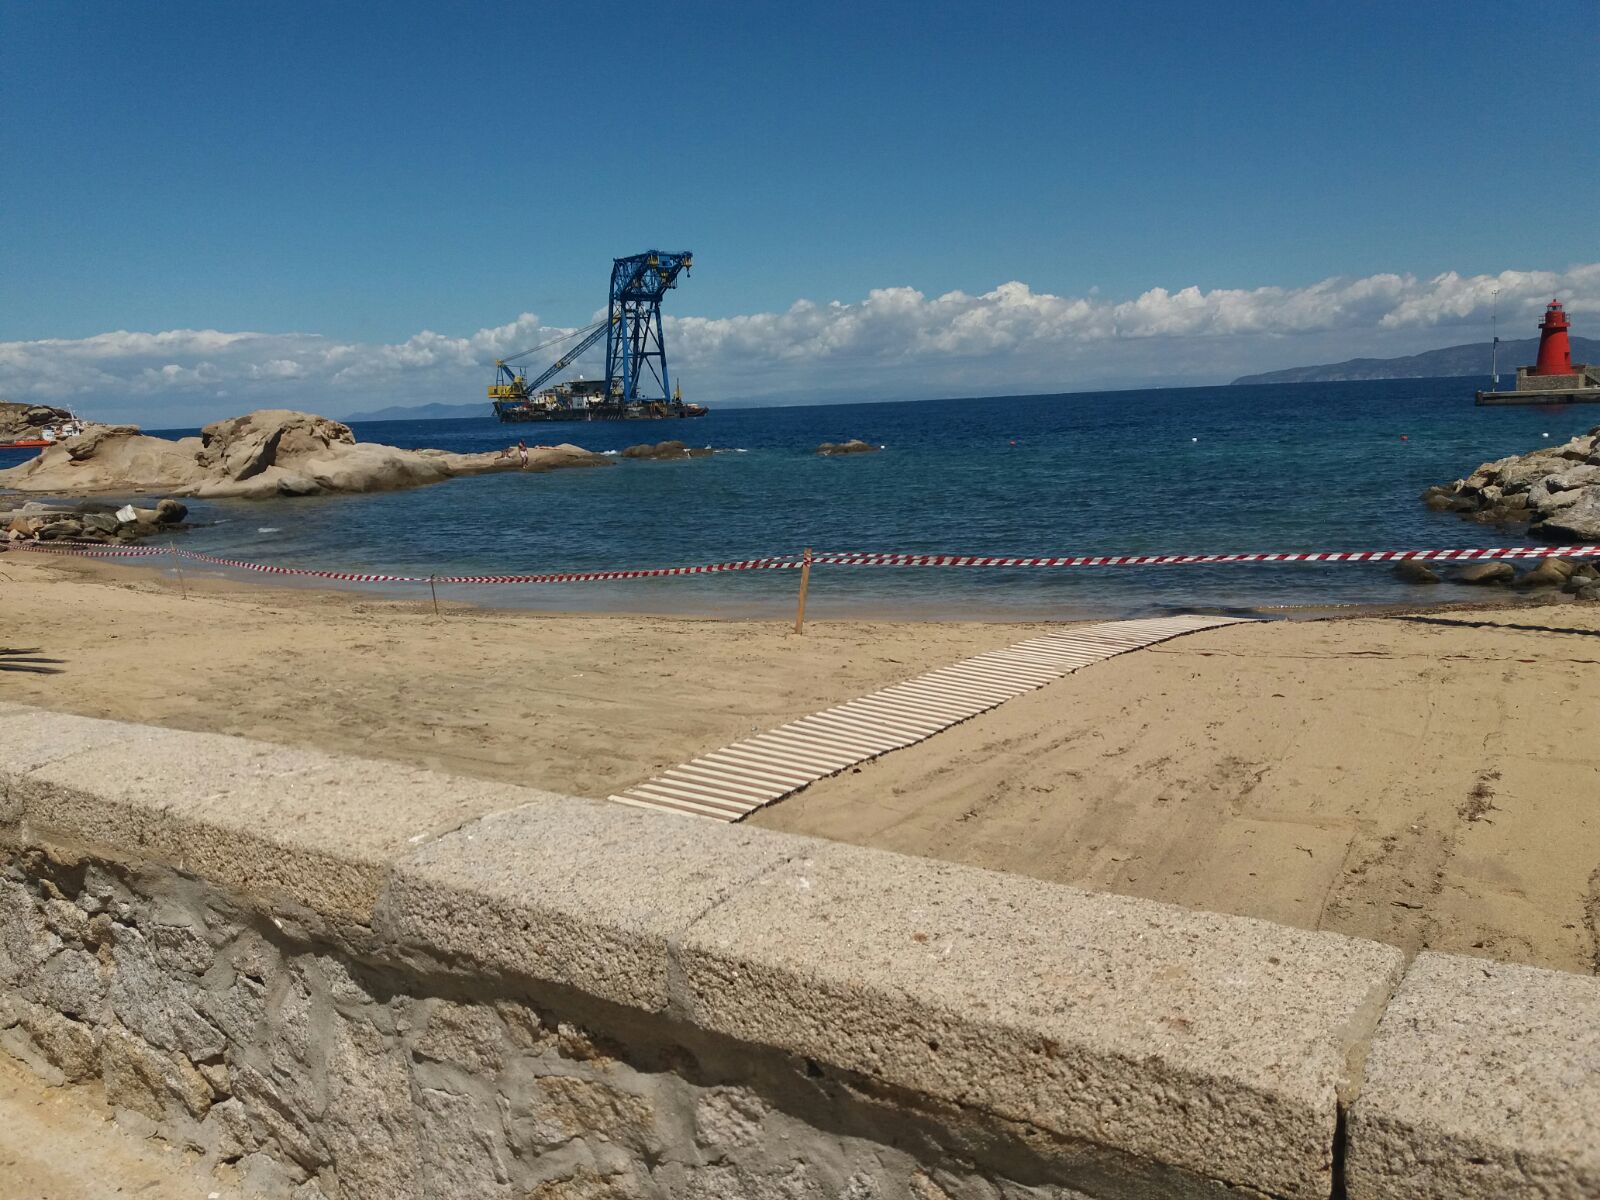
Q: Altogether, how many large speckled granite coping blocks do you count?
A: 5